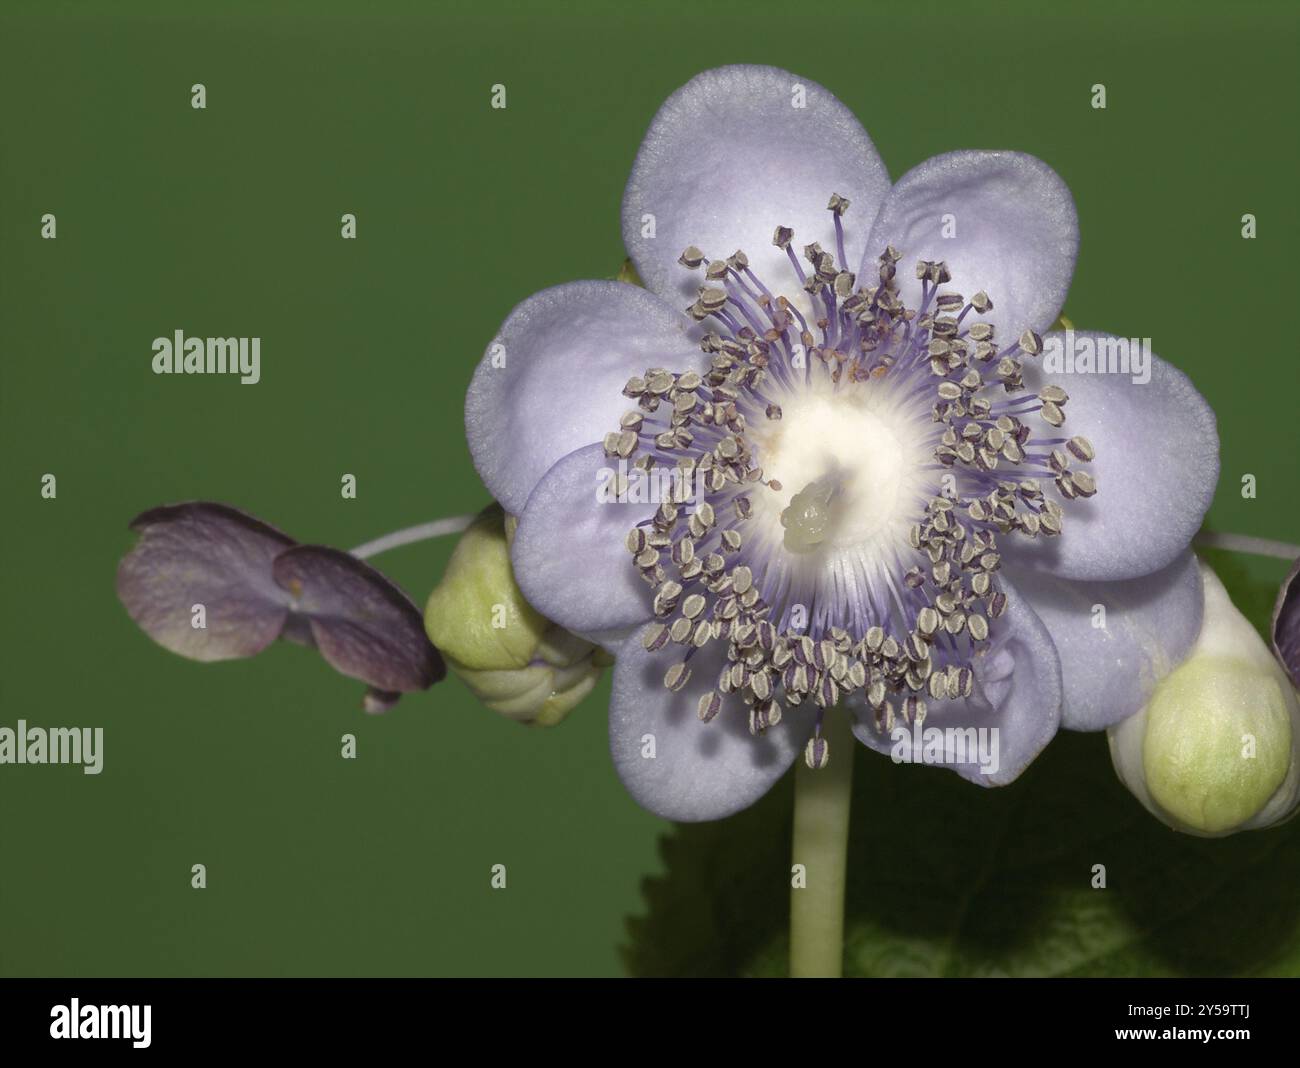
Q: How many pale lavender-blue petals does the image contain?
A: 8